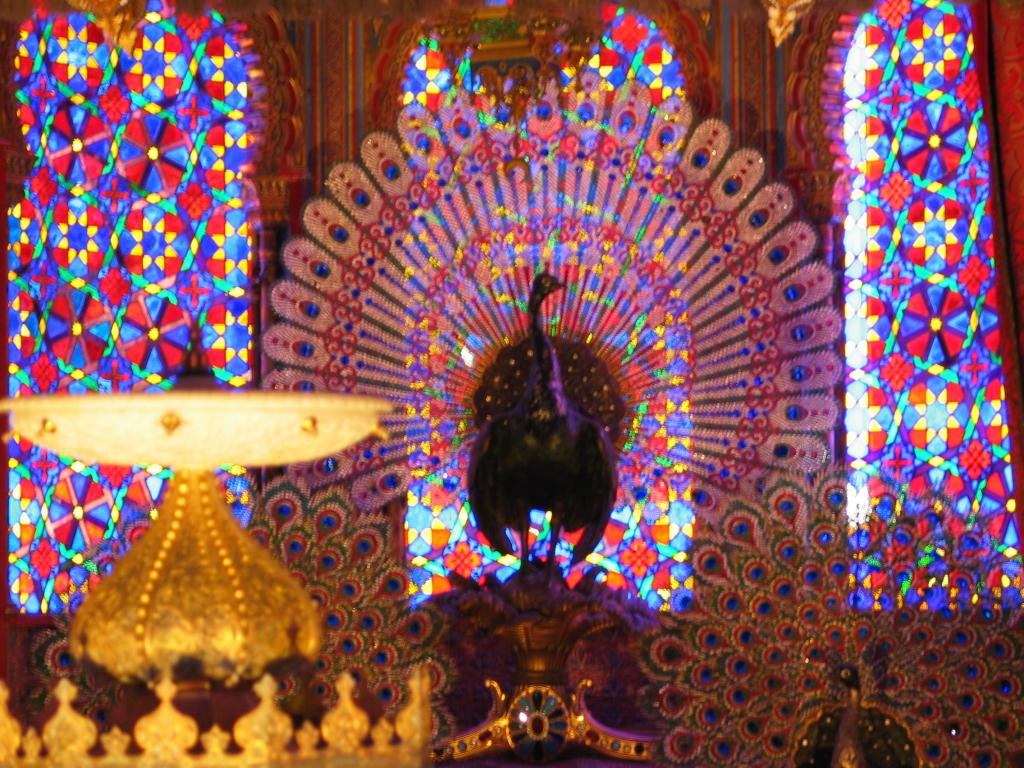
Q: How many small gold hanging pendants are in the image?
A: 2